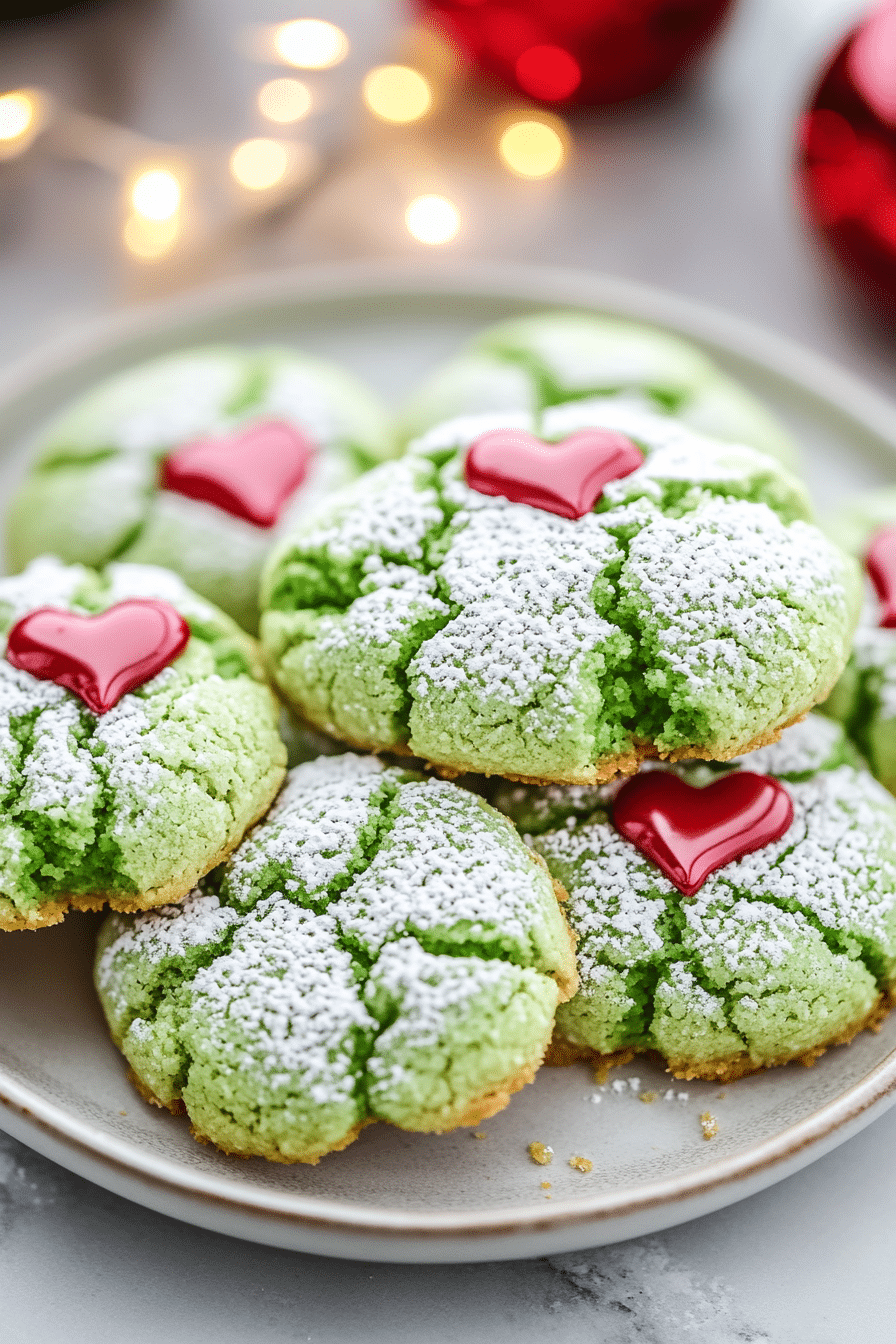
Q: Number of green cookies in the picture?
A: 7